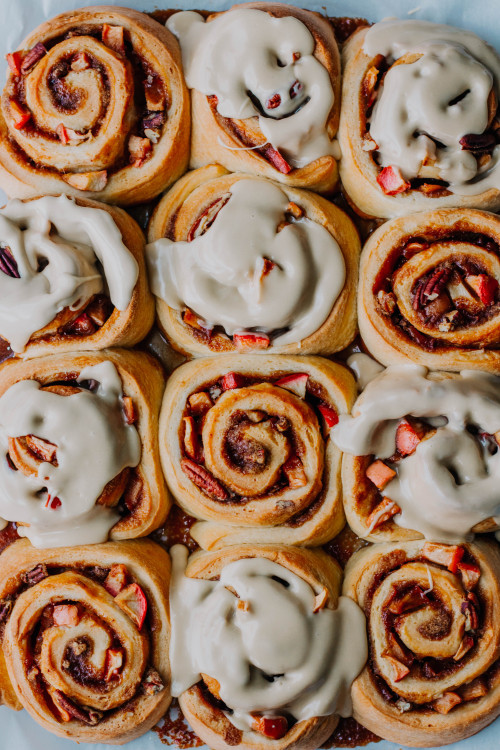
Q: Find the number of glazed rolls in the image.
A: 7